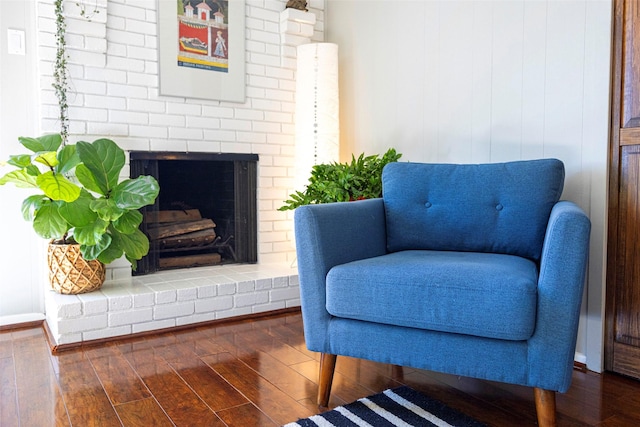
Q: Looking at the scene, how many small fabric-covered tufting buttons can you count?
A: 2